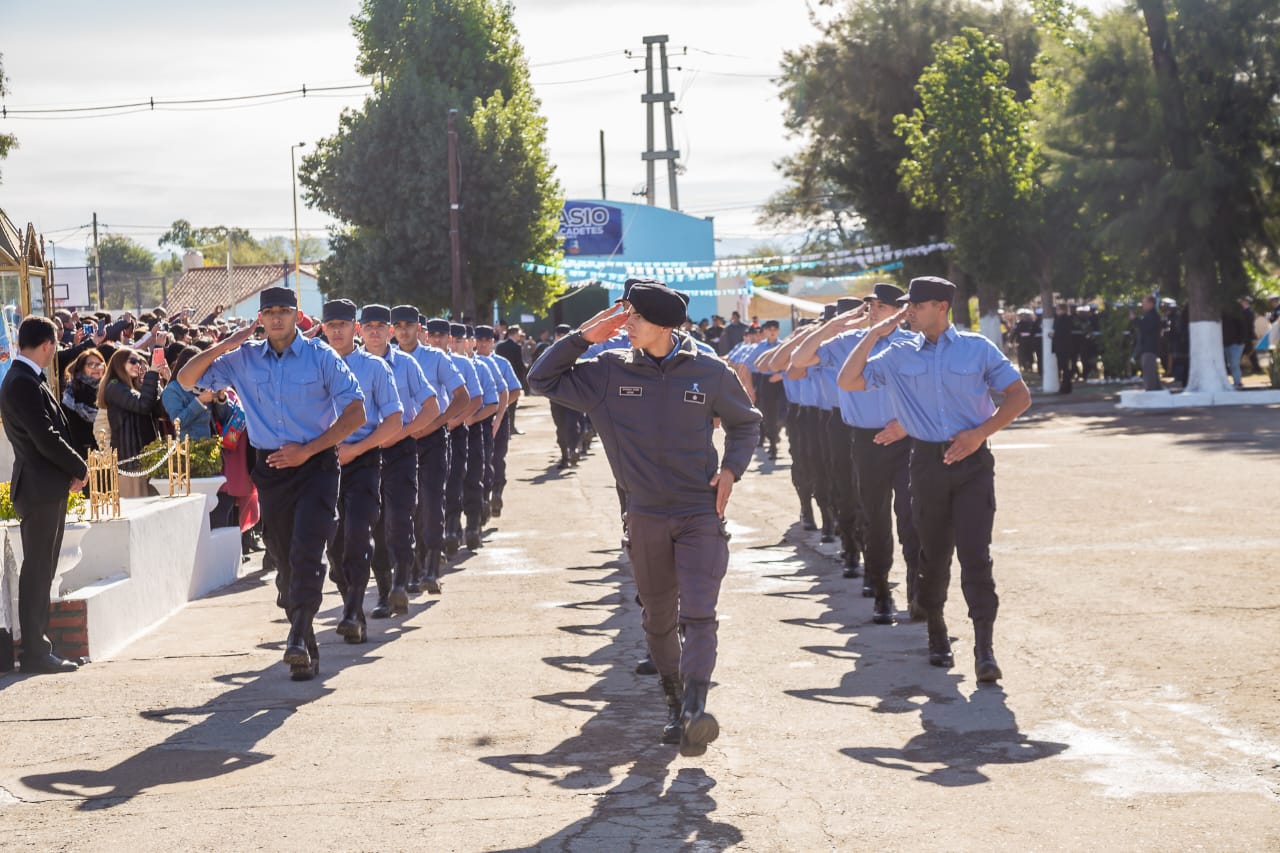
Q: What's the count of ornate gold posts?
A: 2